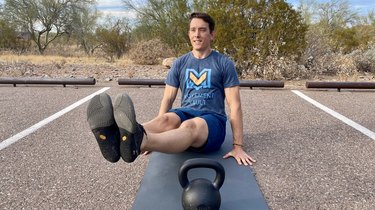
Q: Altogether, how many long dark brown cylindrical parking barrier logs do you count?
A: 3